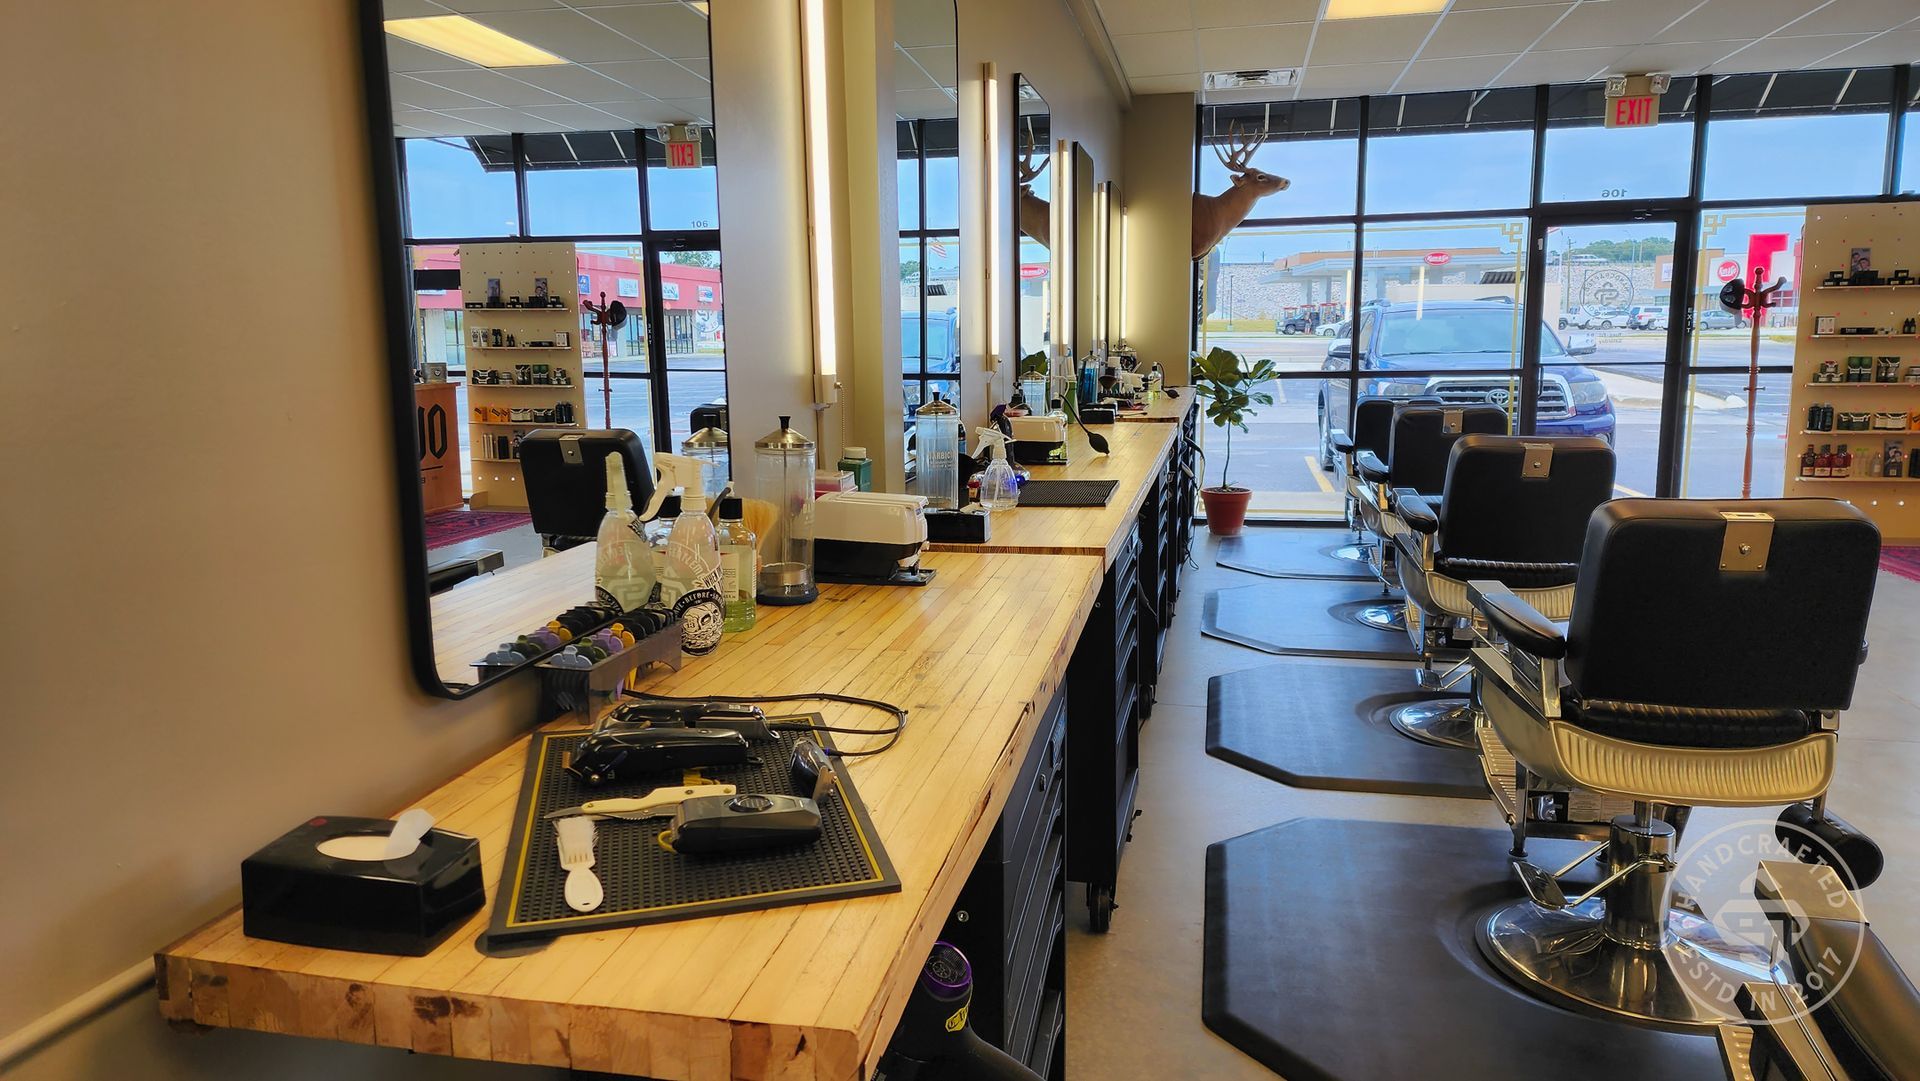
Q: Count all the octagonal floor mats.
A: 4